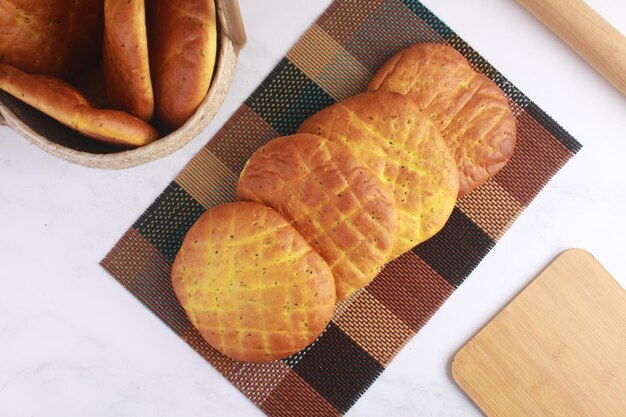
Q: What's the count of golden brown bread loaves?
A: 8